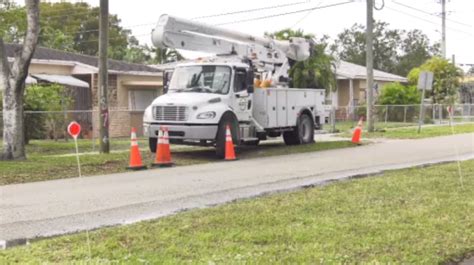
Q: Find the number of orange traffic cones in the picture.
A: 5